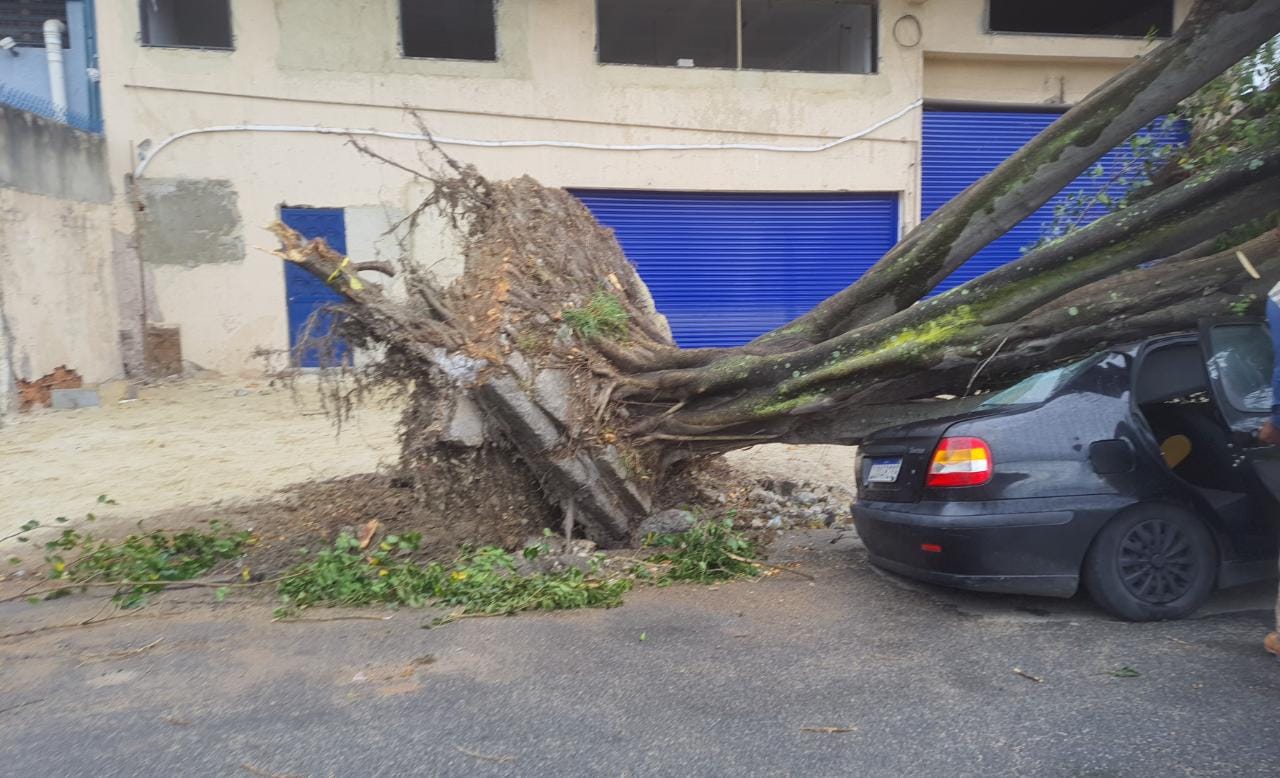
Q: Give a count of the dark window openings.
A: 4